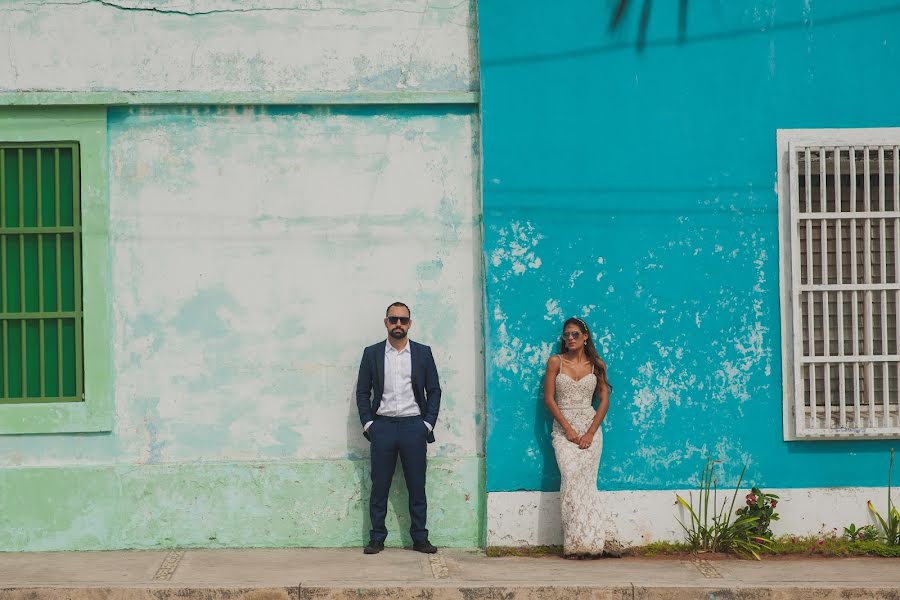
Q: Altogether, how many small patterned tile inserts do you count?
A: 3